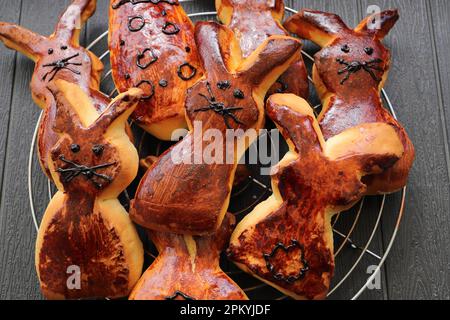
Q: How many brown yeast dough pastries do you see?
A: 8